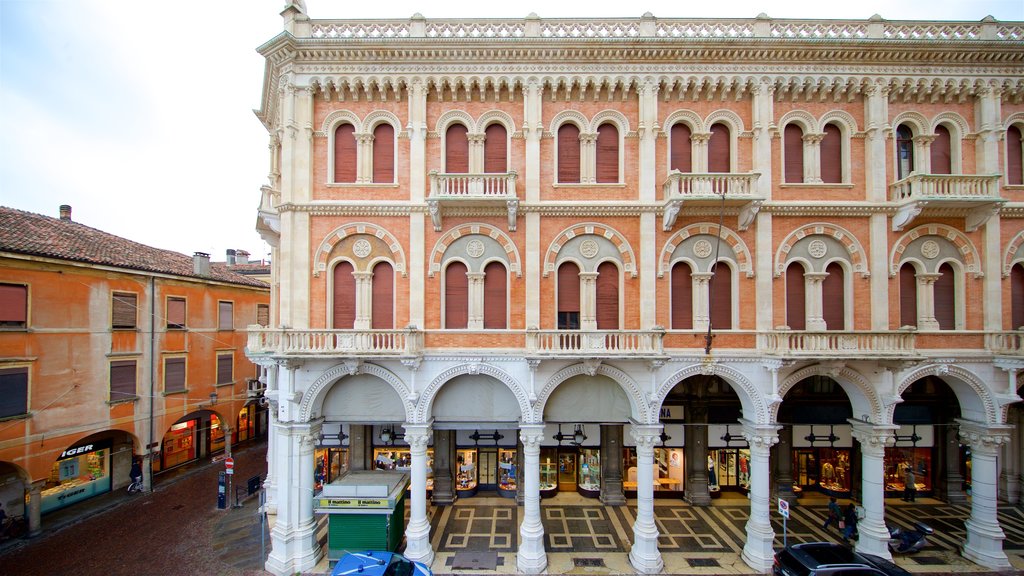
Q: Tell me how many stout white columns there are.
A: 7